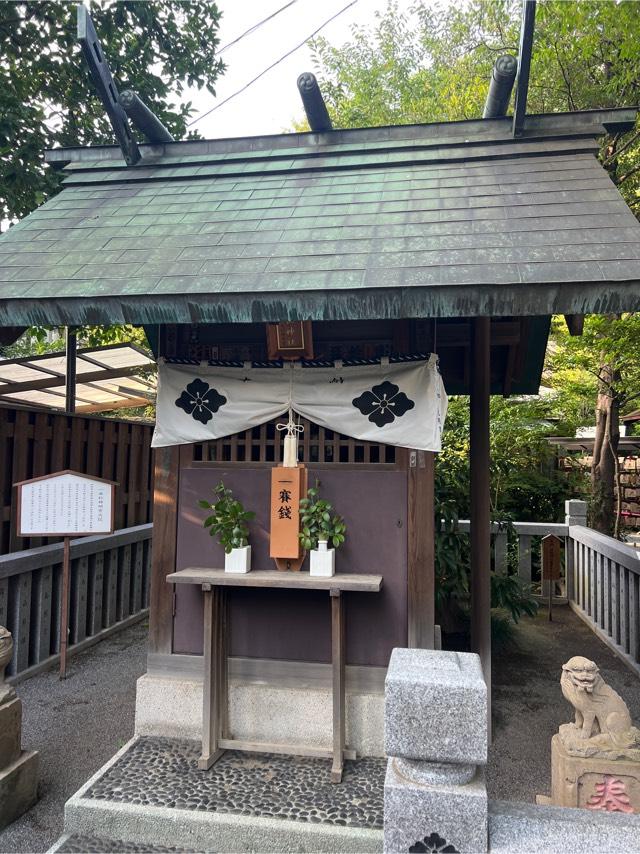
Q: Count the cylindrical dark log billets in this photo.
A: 3